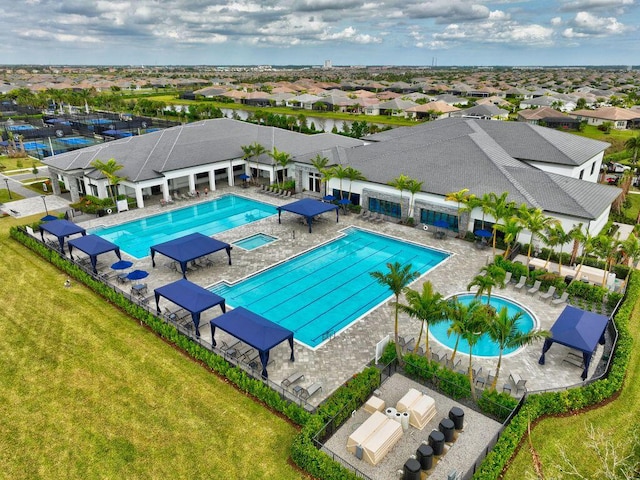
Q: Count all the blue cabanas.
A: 7